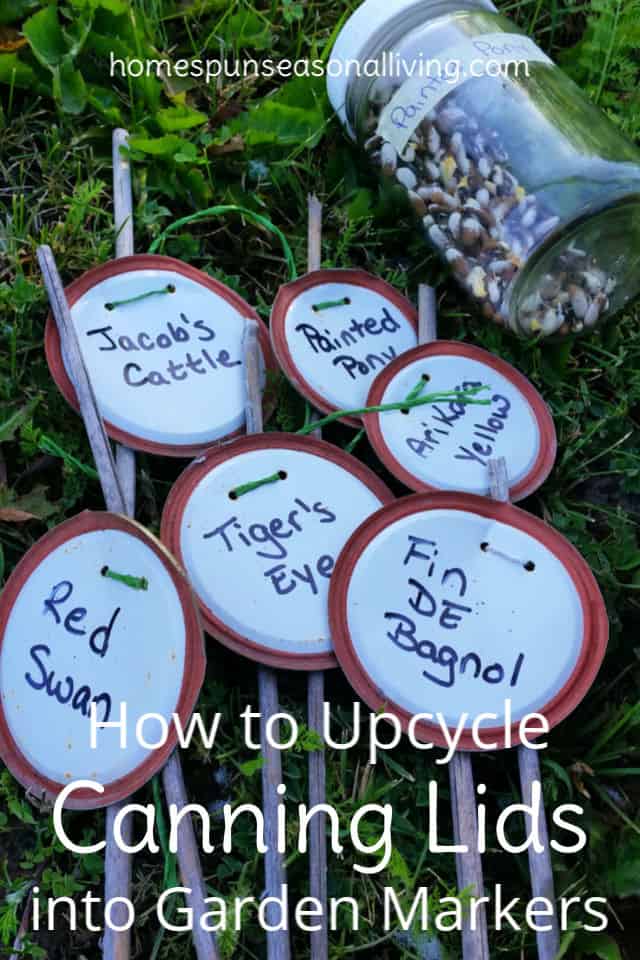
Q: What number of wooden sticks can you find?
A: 6